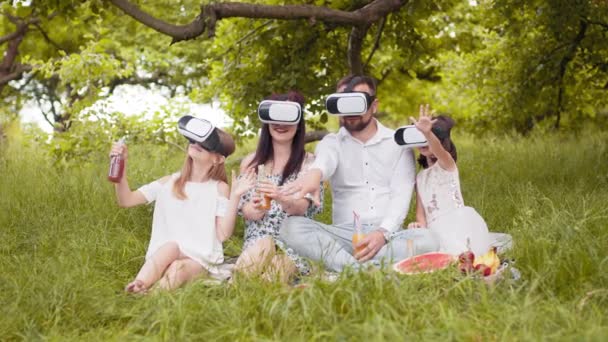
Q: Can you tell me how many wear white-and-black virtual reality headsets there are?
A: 4